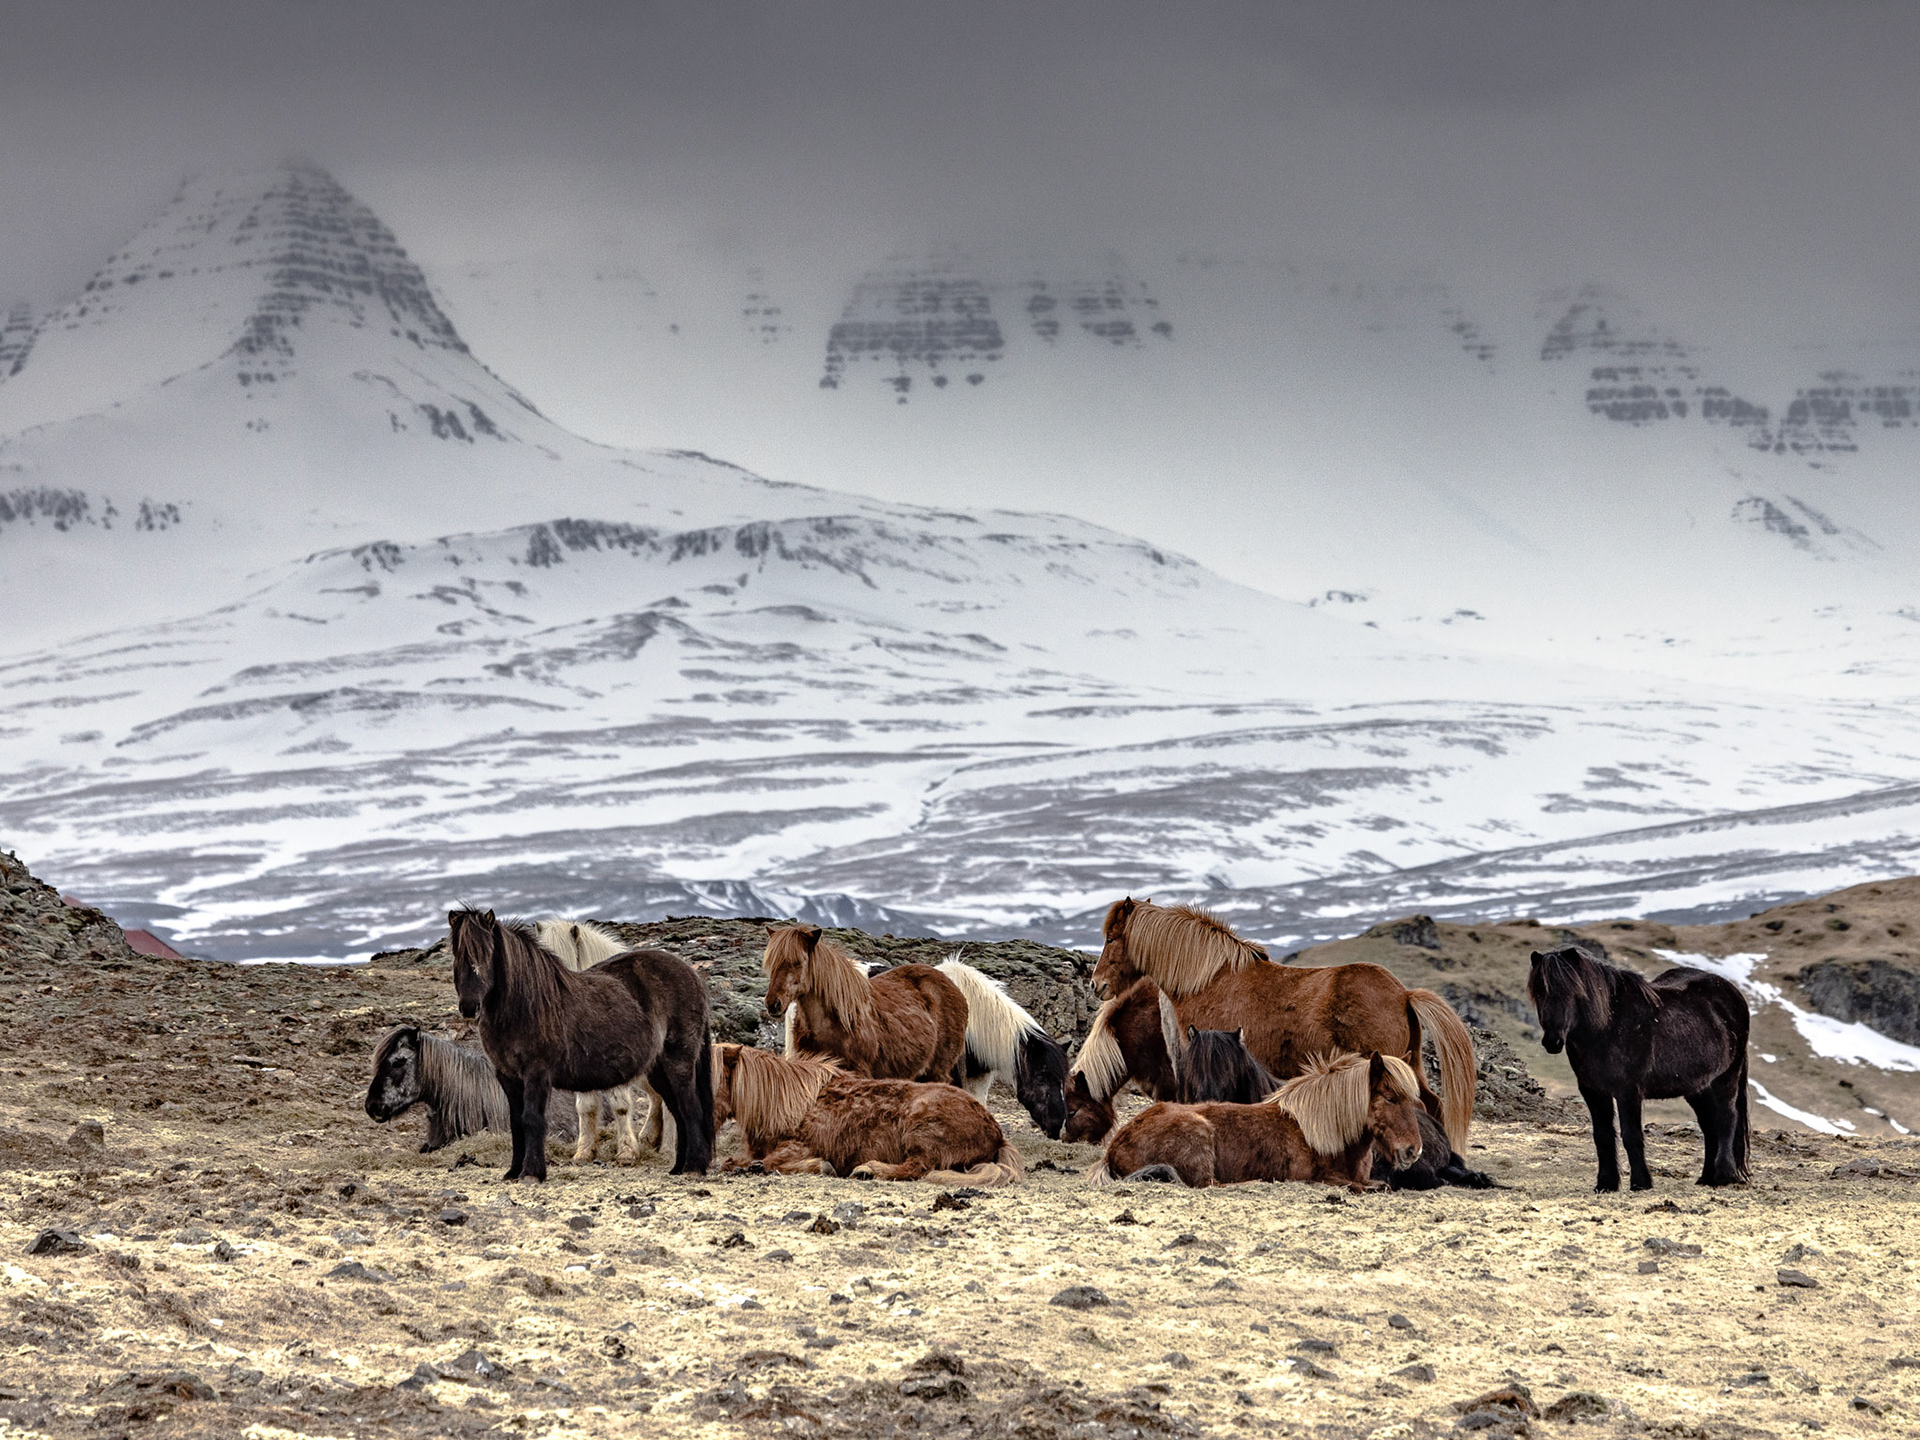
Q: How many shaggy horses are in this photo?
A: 11